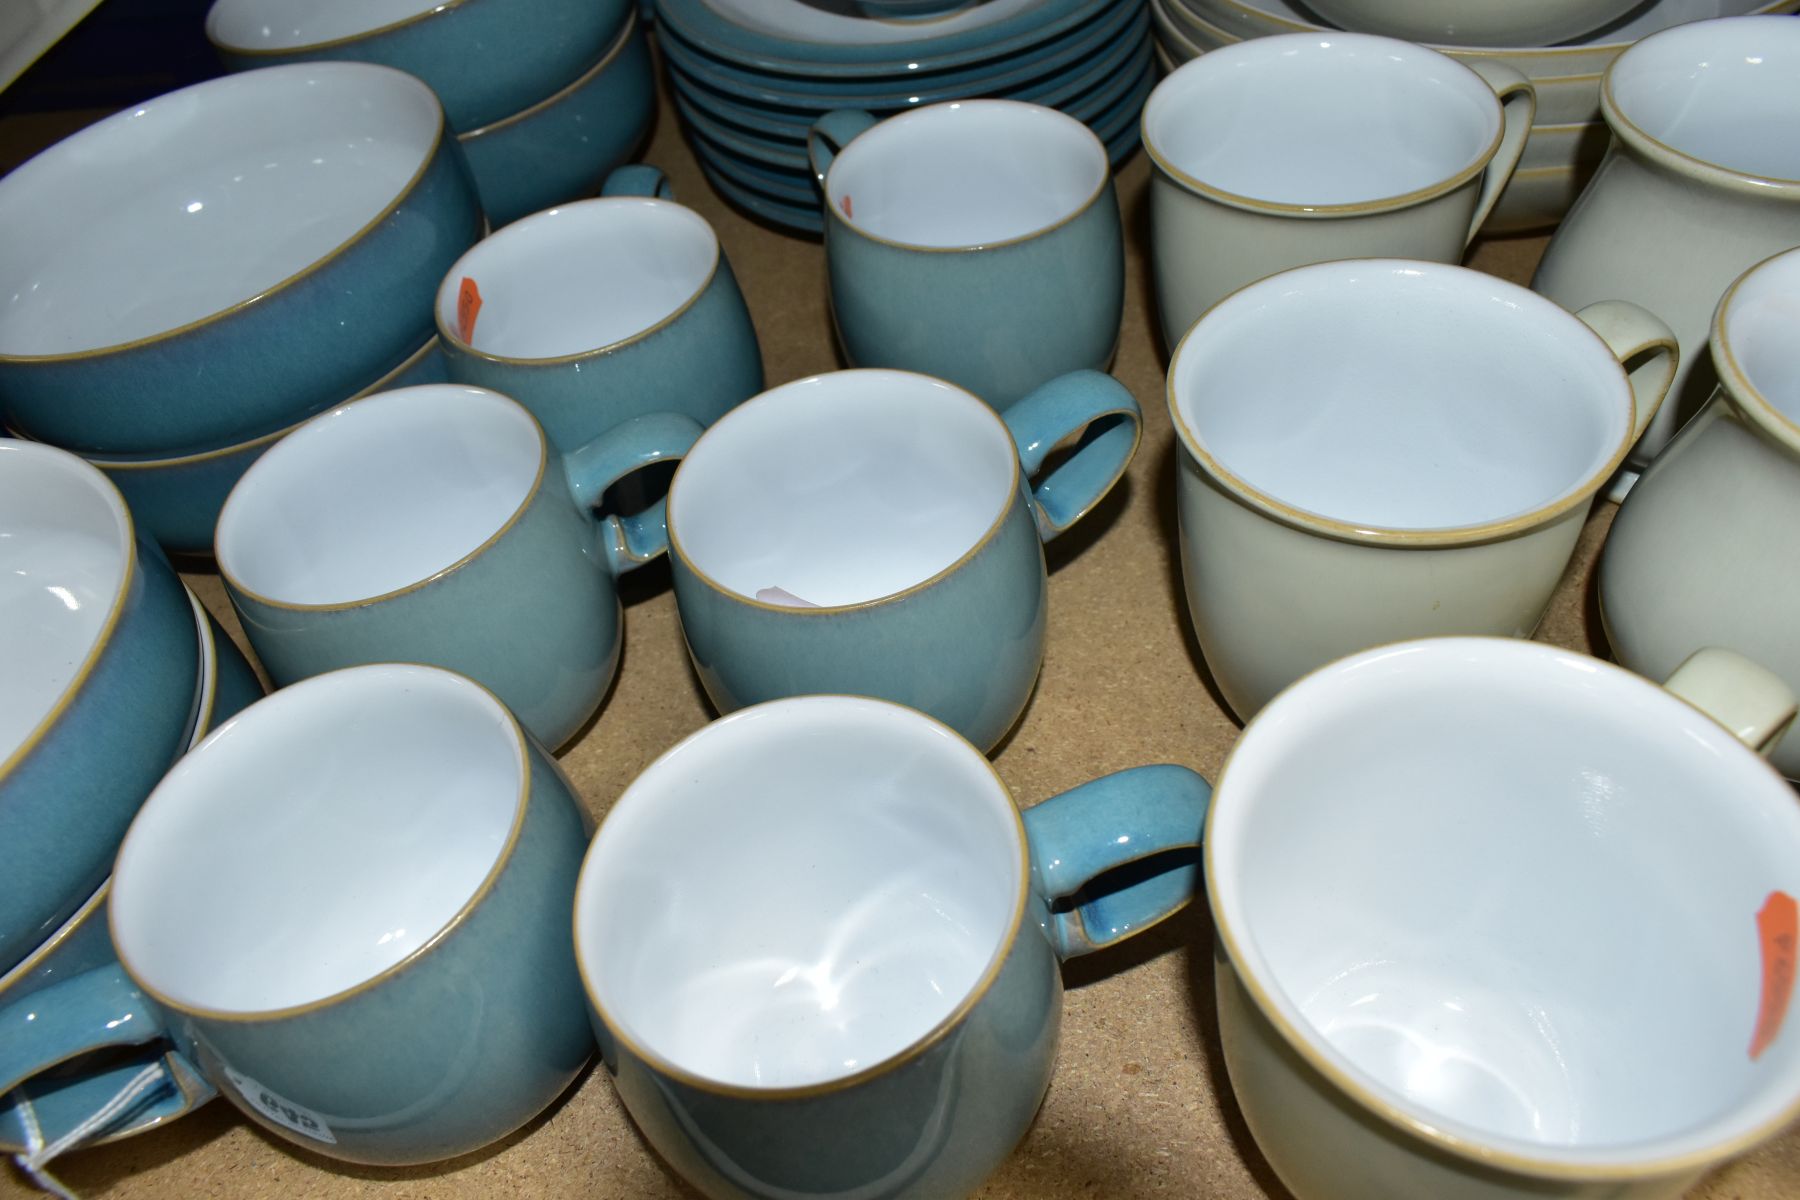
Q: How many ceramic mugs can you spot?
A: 11